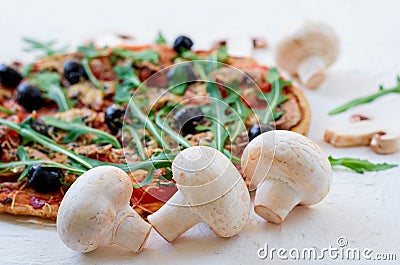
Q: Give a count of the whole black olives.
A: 9